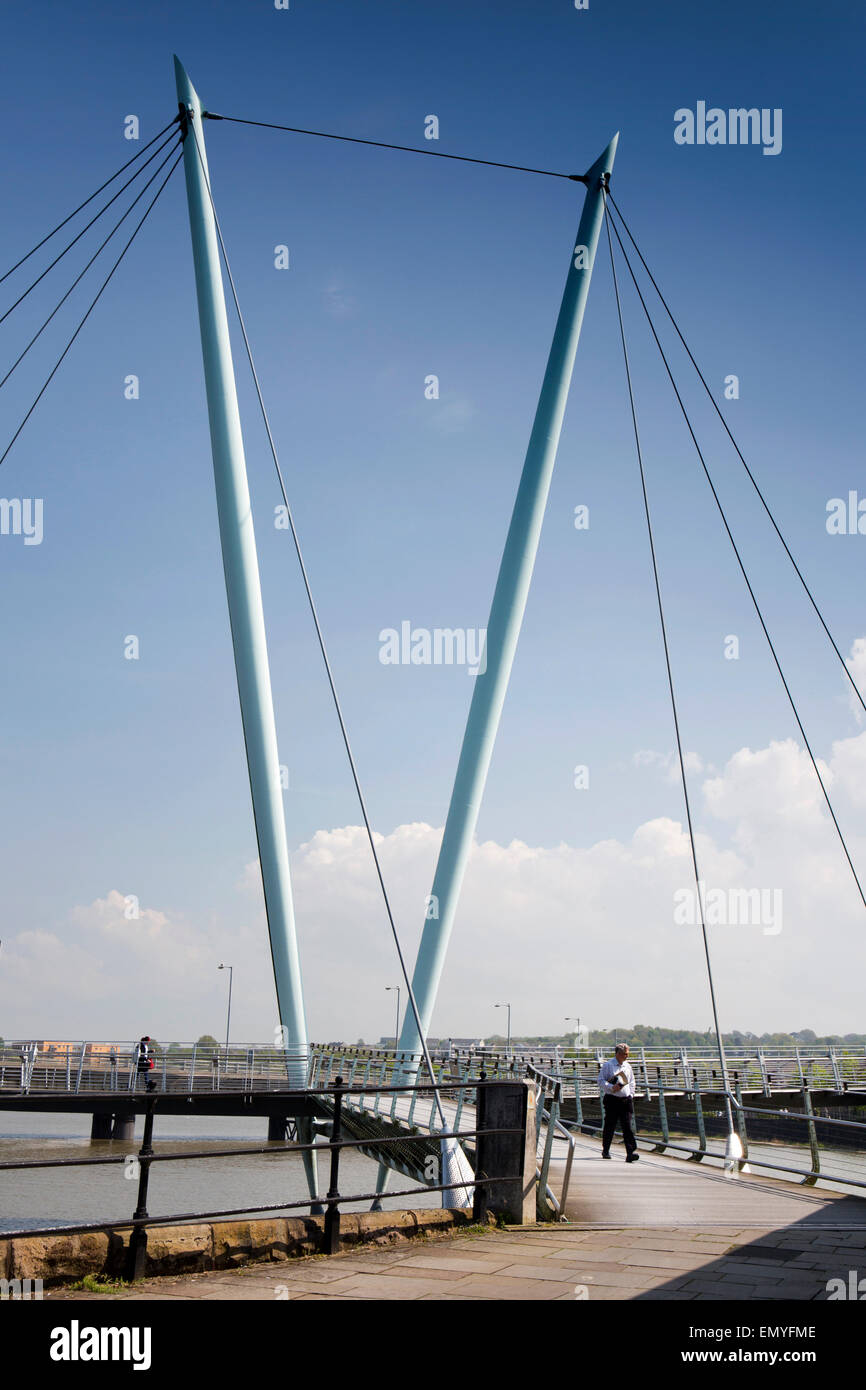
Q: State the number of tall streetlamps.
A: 4